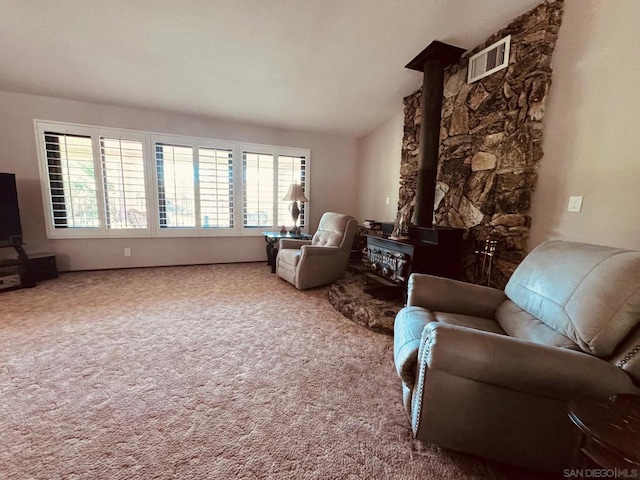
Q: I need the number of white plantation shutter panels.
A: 6